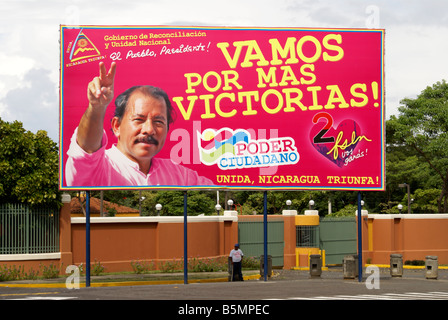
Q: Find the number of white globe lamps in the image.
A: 7